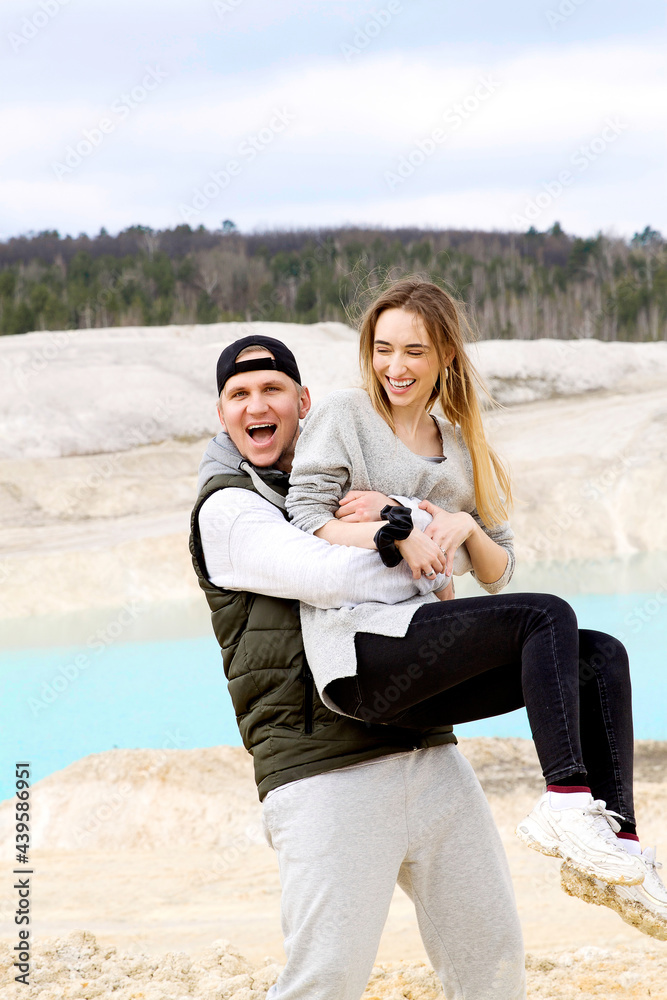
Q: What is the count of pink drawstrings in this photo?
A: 0